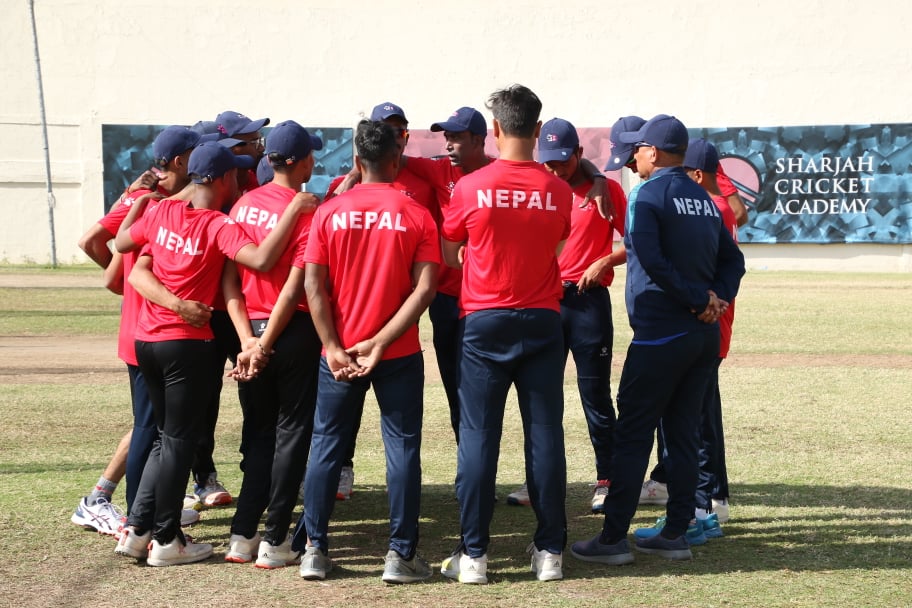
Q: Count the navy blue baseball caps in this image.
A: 12